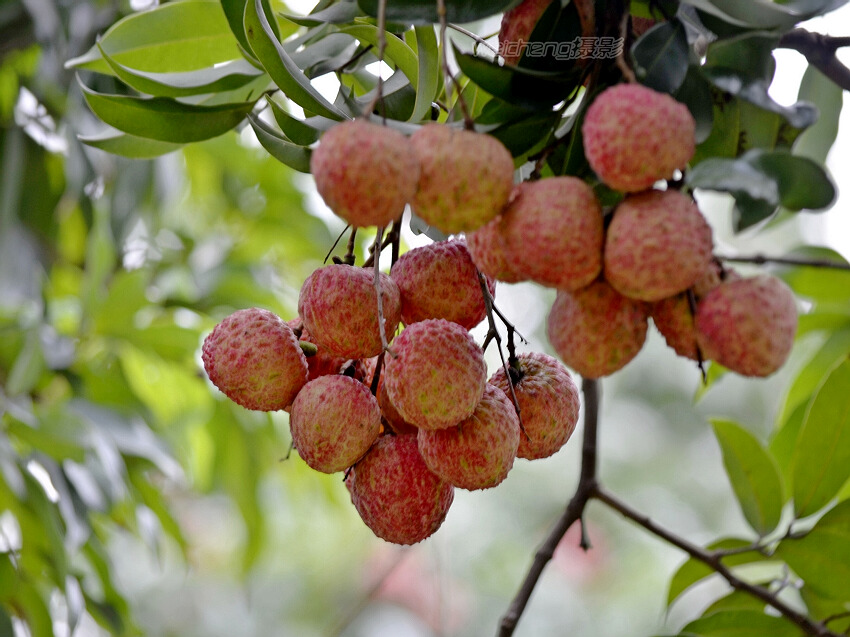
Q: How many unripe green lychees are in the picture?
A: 0